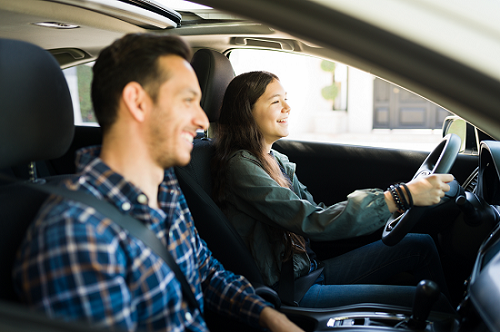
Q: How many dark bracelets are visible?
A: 3